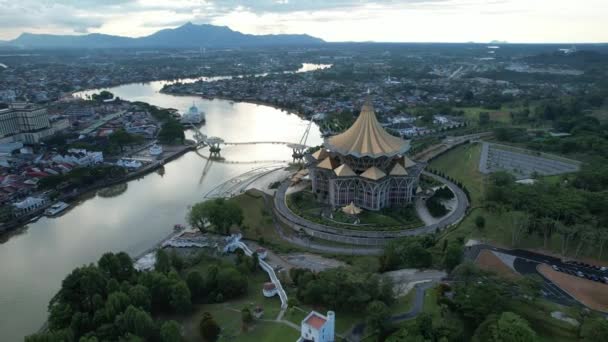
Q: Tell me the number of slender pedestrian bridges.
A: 1